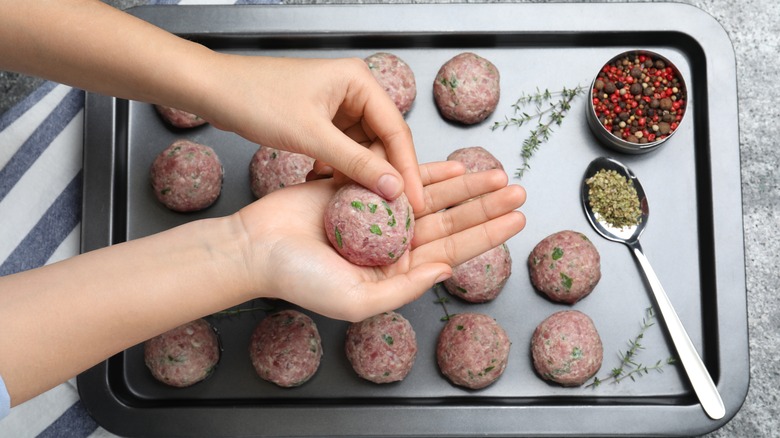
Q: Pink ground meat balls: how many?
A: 14